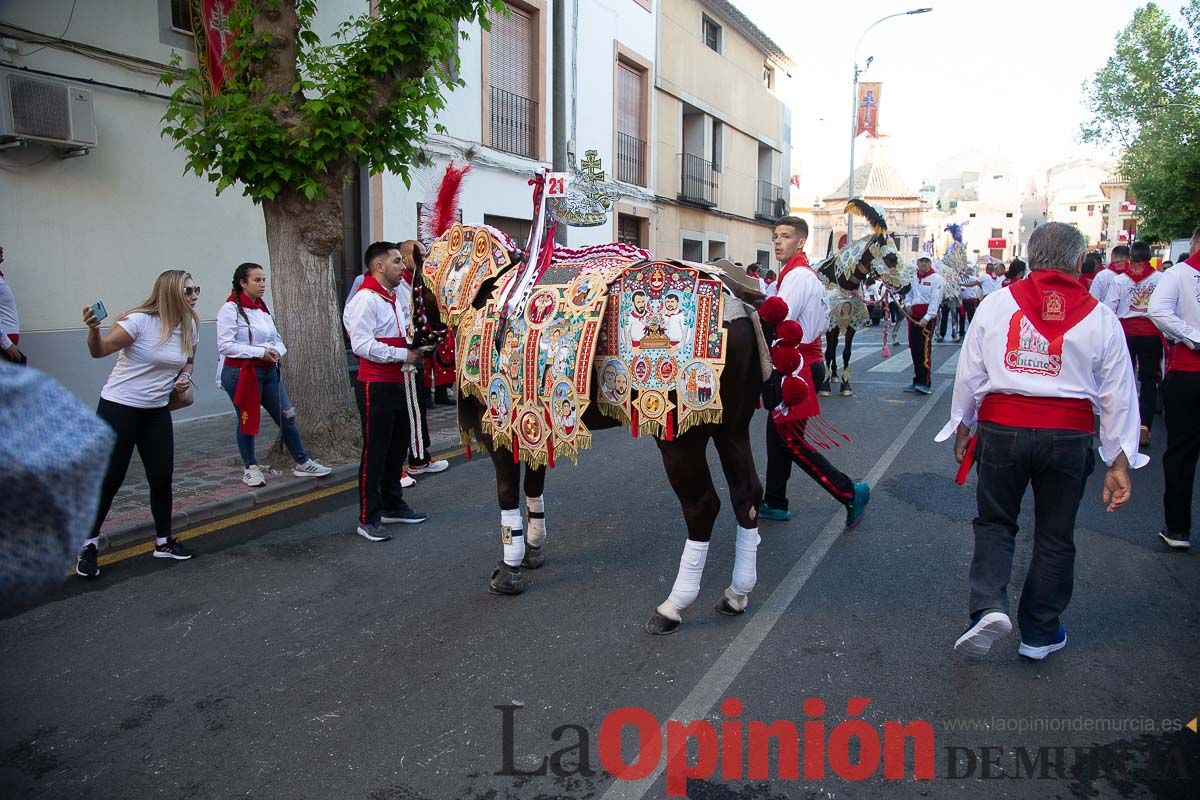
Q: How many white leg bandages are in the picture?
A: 4